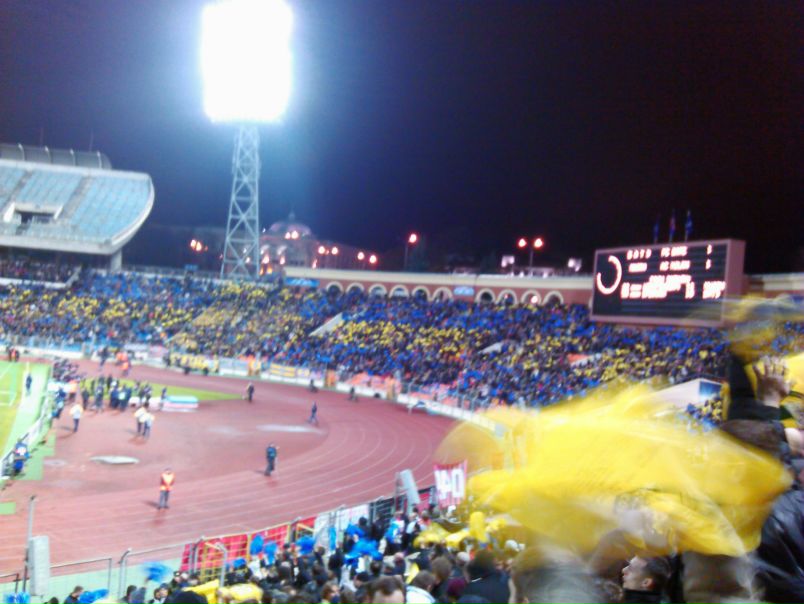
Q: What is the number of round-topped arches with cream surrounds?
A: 10